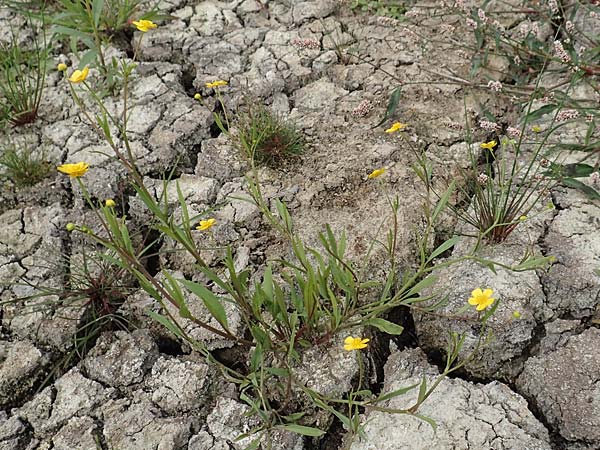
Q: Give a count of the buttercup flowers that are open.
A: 10